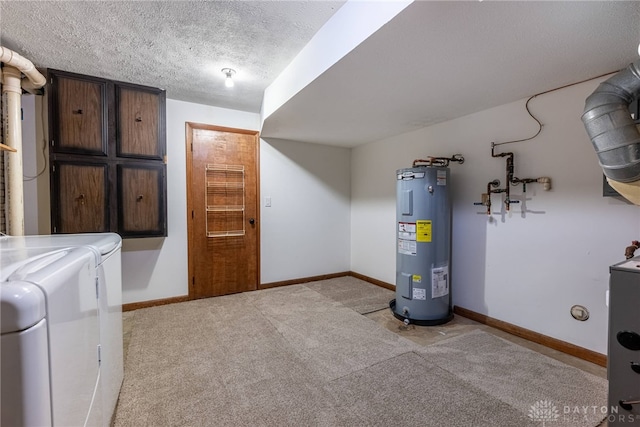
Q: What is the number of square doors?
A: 4